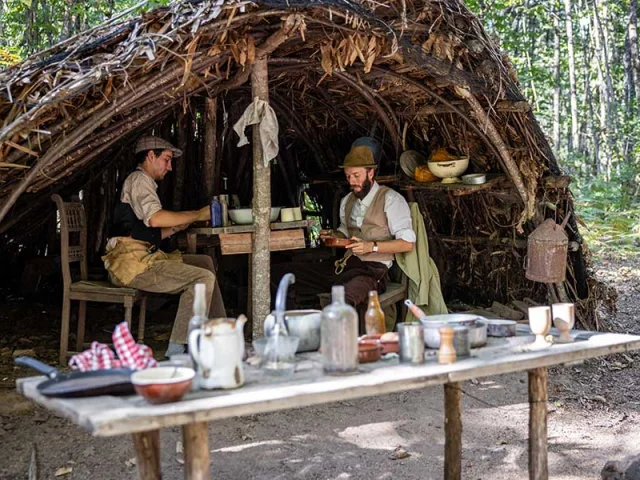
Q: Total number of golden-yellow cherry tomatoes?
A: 0